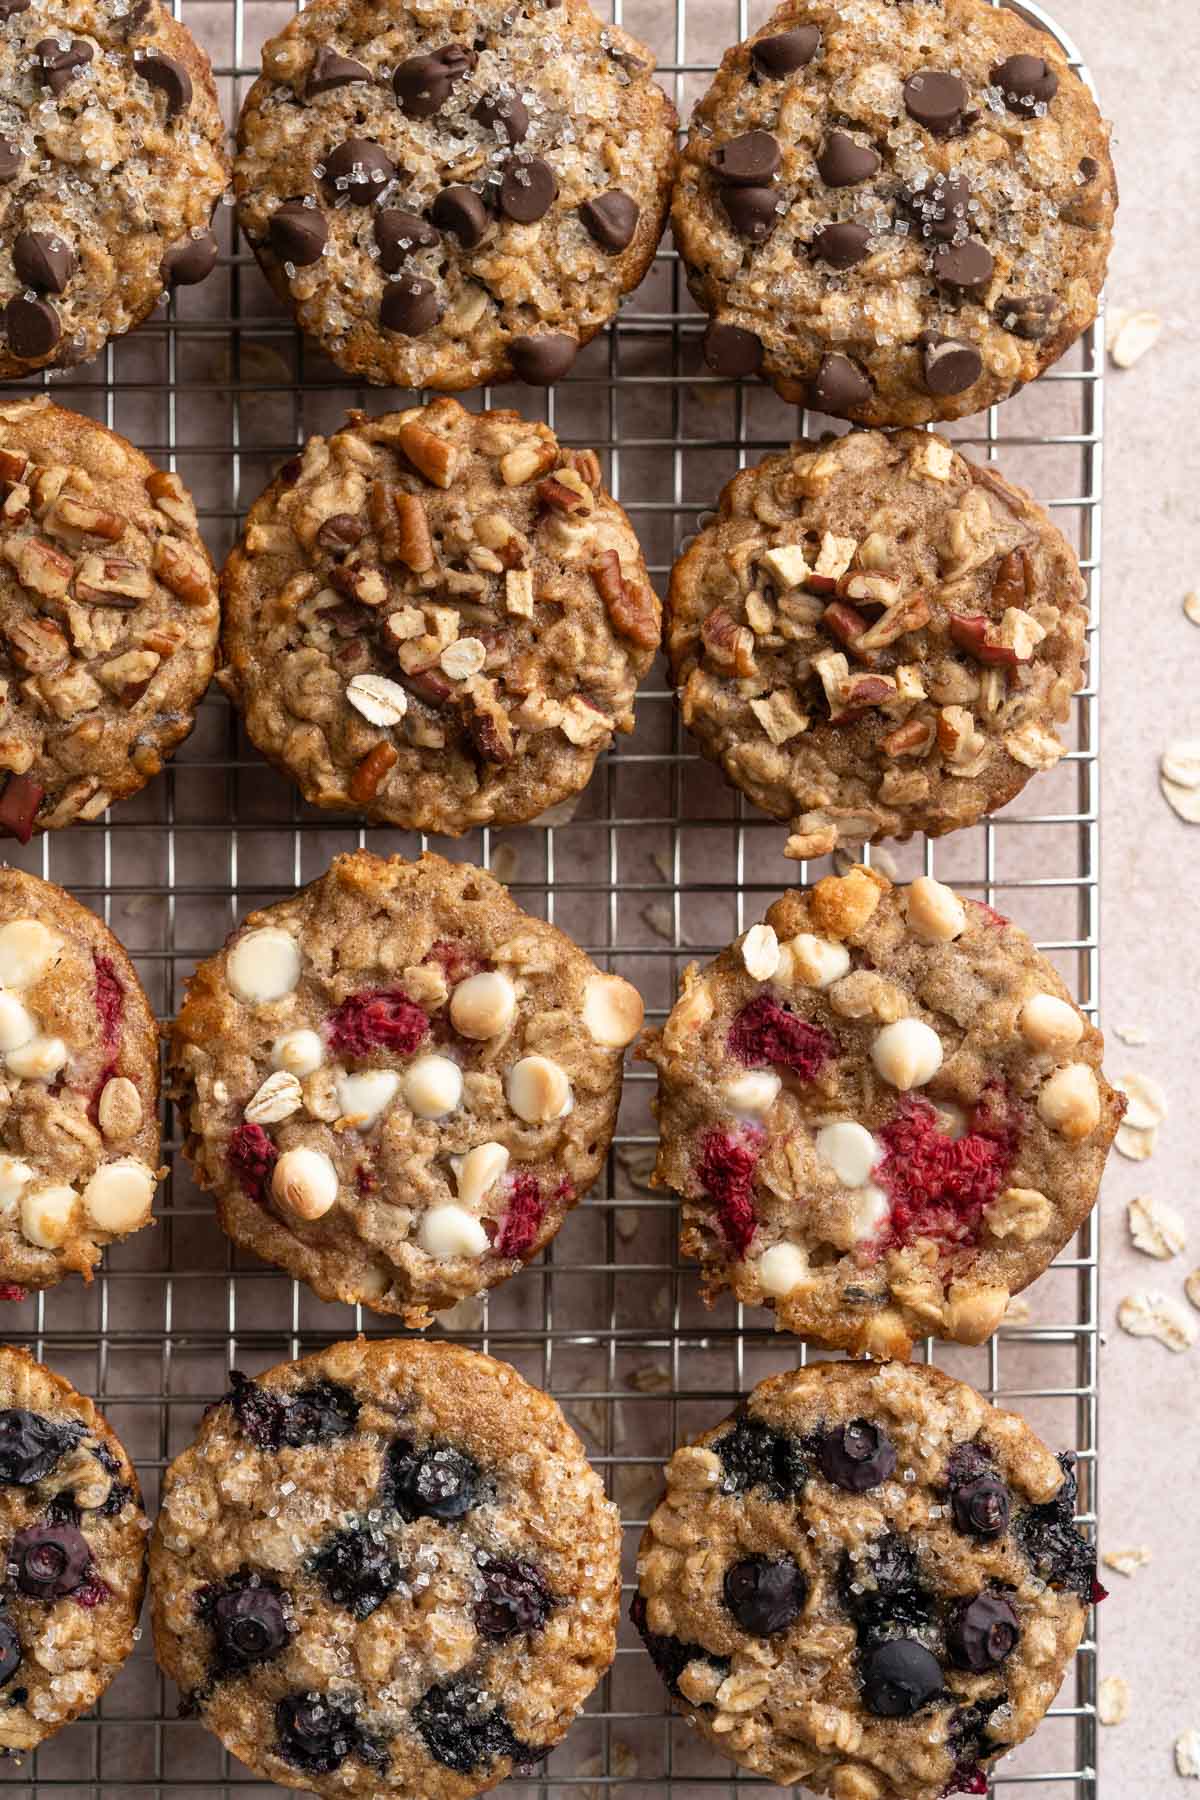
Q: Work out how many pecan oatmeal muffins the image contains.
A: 3